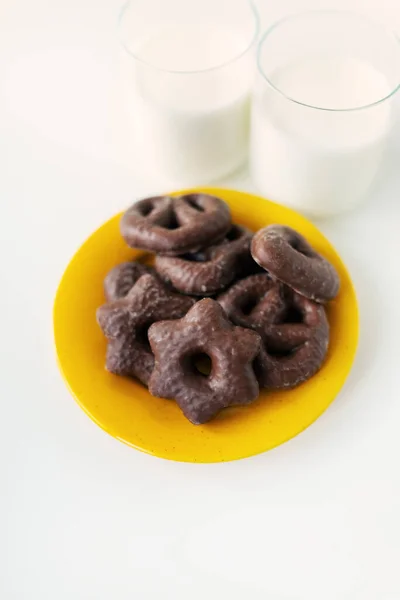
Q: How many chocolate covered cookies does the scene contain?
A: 7